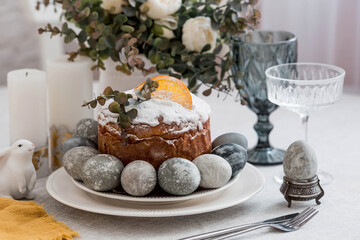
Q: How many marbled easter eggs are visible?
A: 10